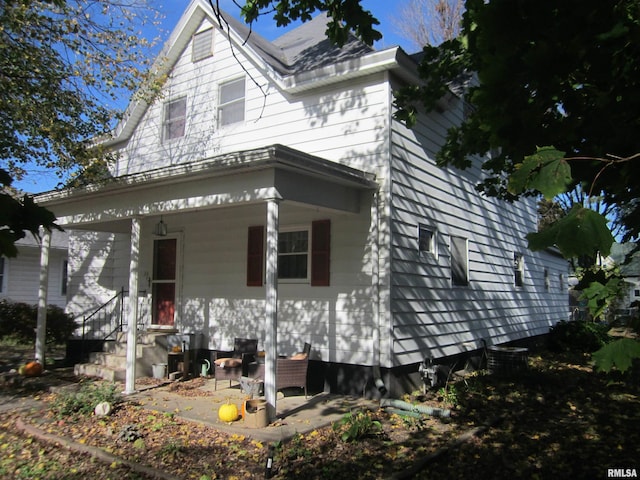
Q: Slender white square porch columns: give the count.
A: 3